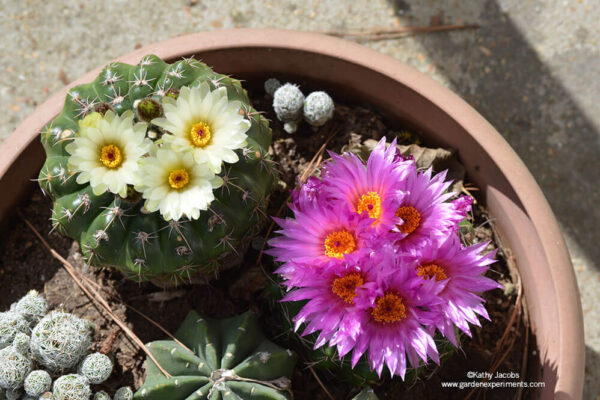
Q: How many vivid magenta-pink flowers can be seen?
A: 6